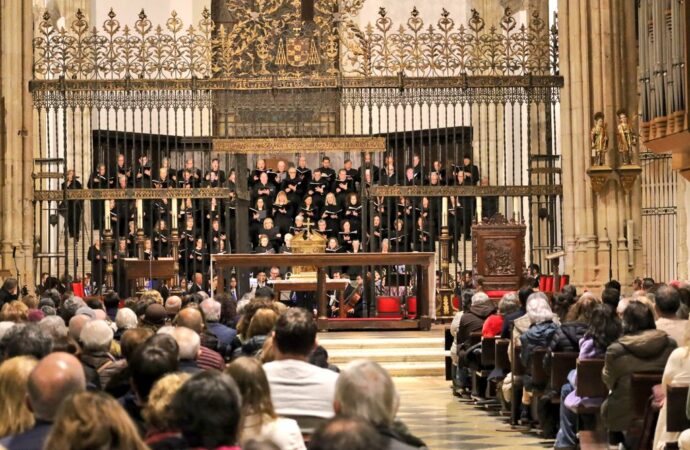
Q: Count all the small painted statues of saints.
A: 2